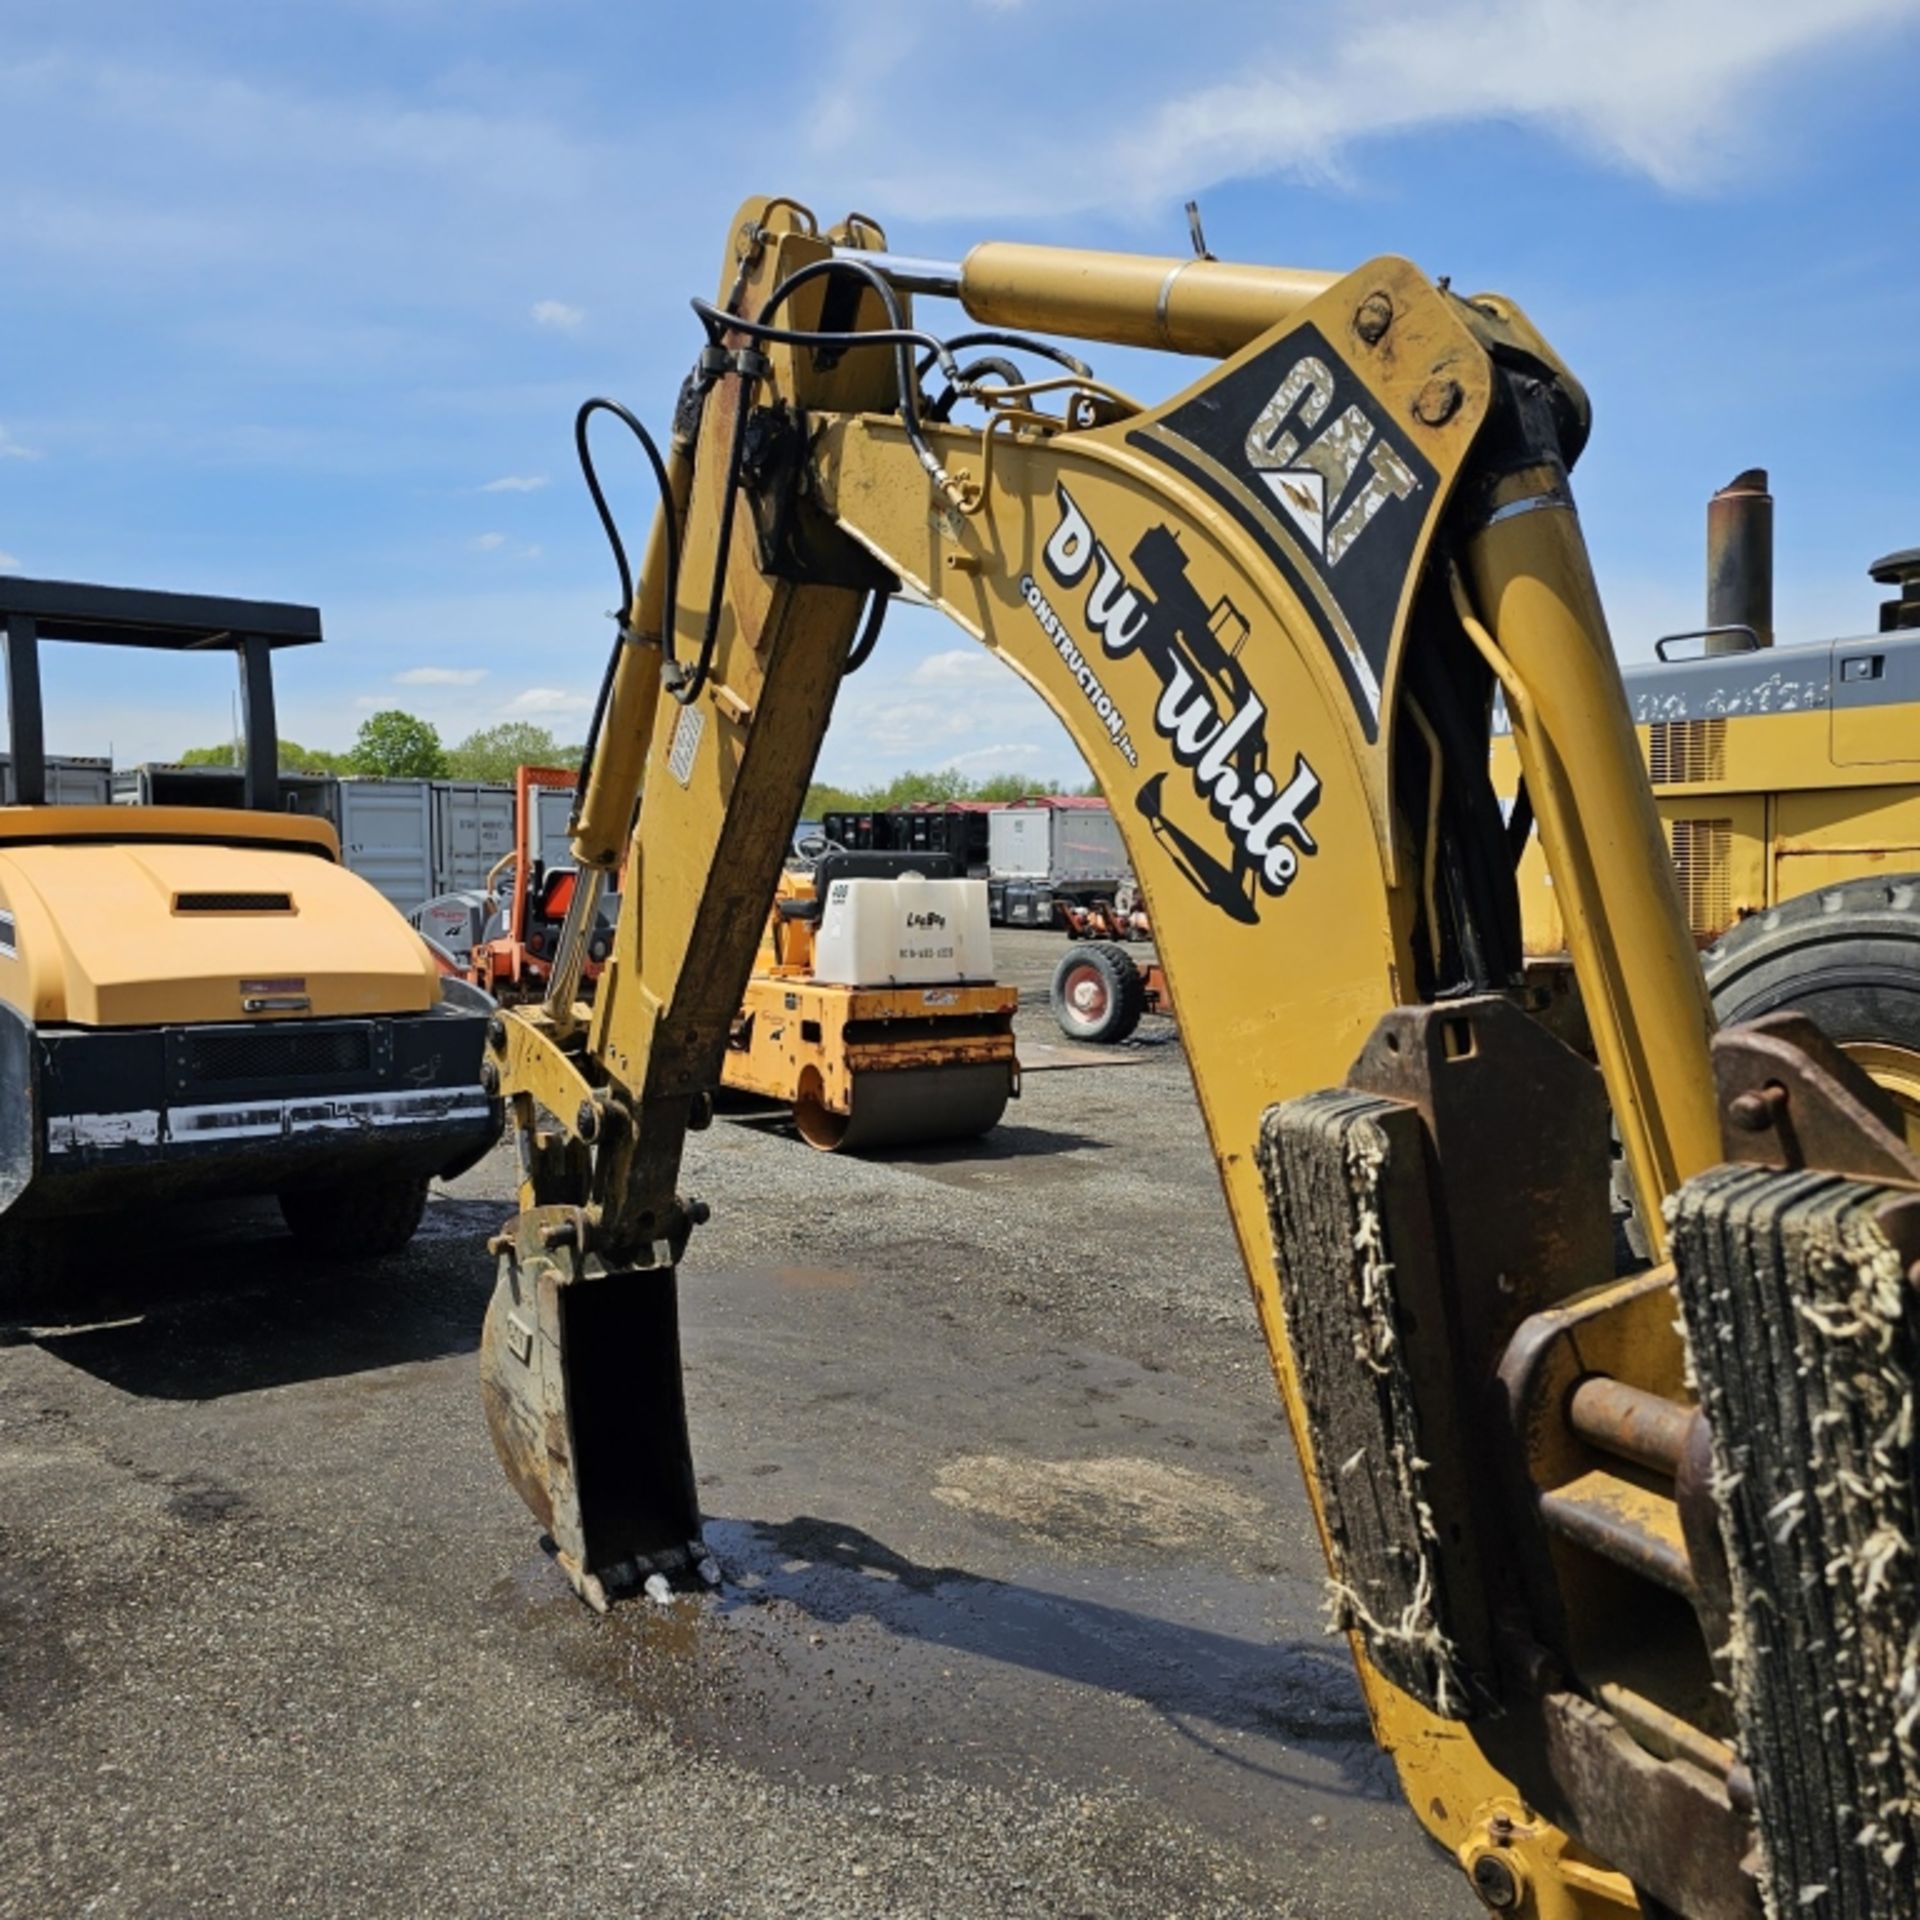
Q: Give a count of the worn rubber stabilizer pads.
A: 2